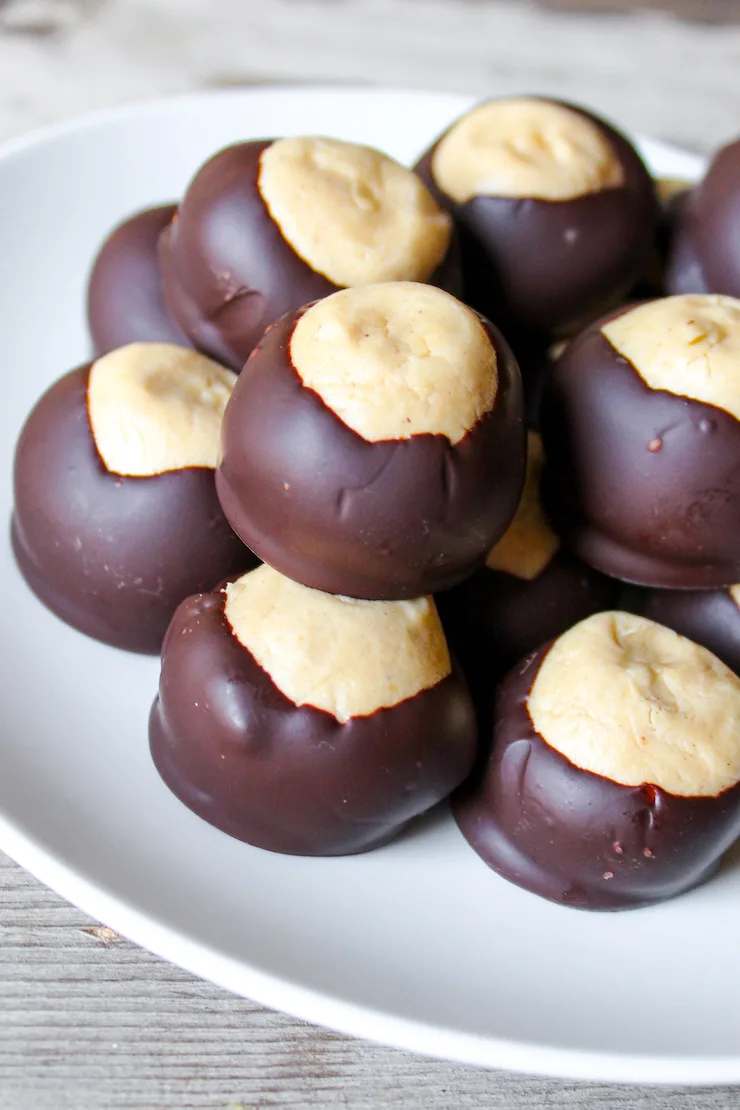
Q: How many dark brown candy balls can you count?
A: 11